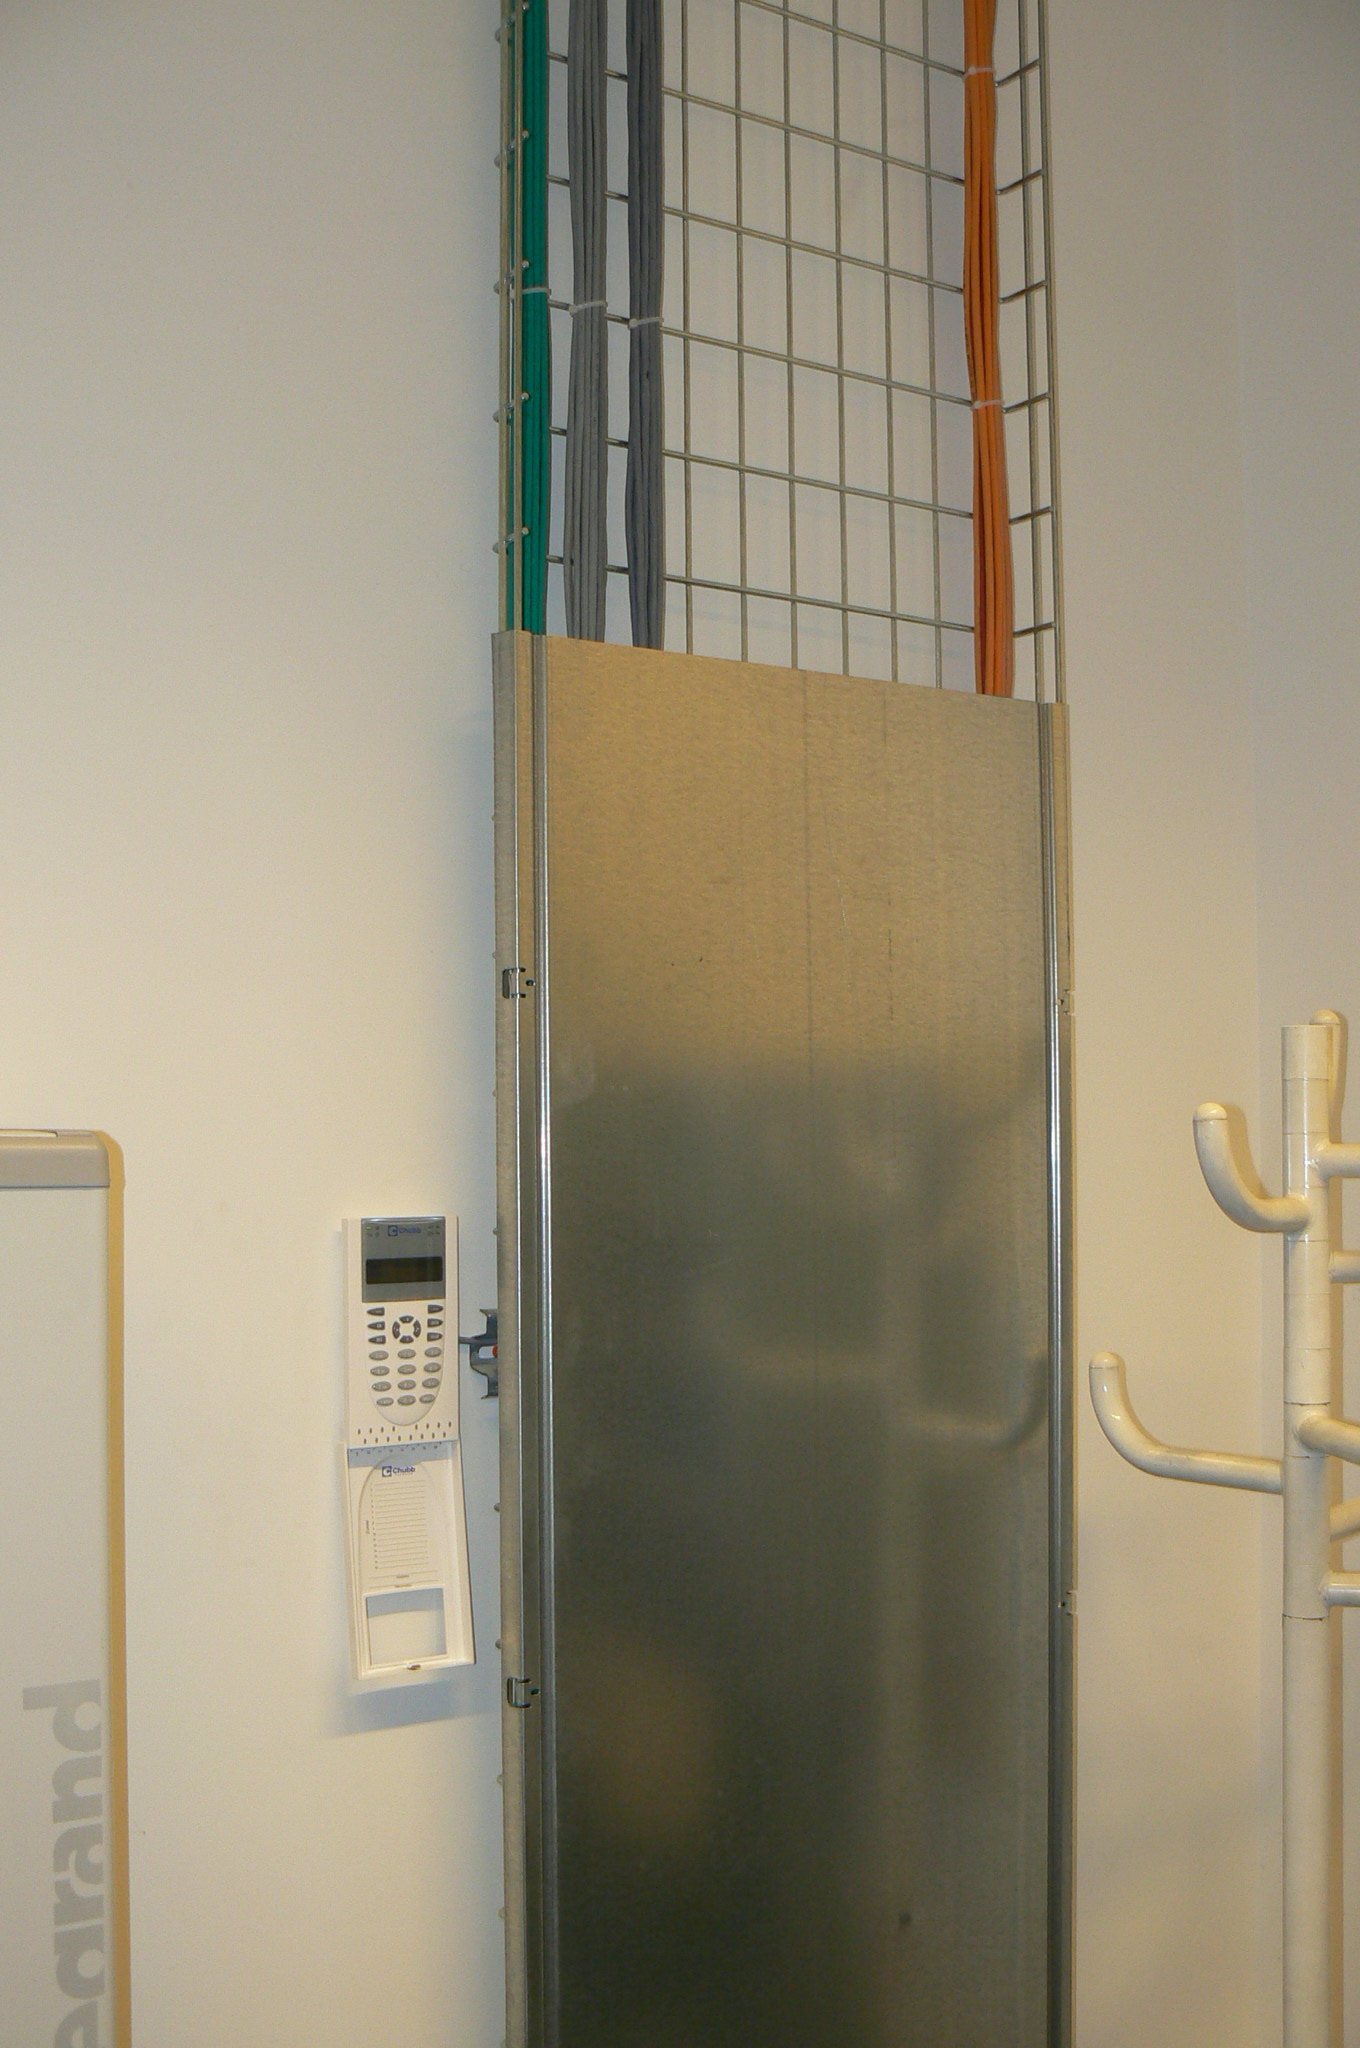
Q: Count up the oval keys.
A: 12